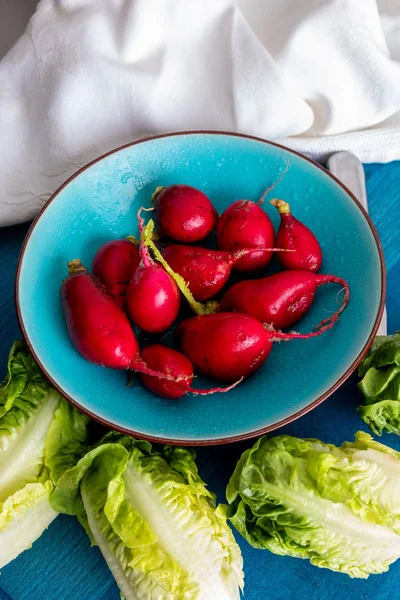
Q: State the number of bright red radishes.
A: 10